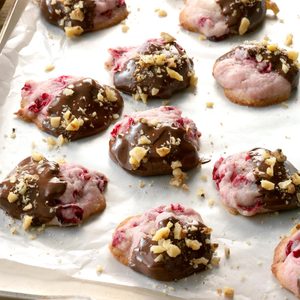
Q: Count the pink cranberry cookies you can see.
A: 10